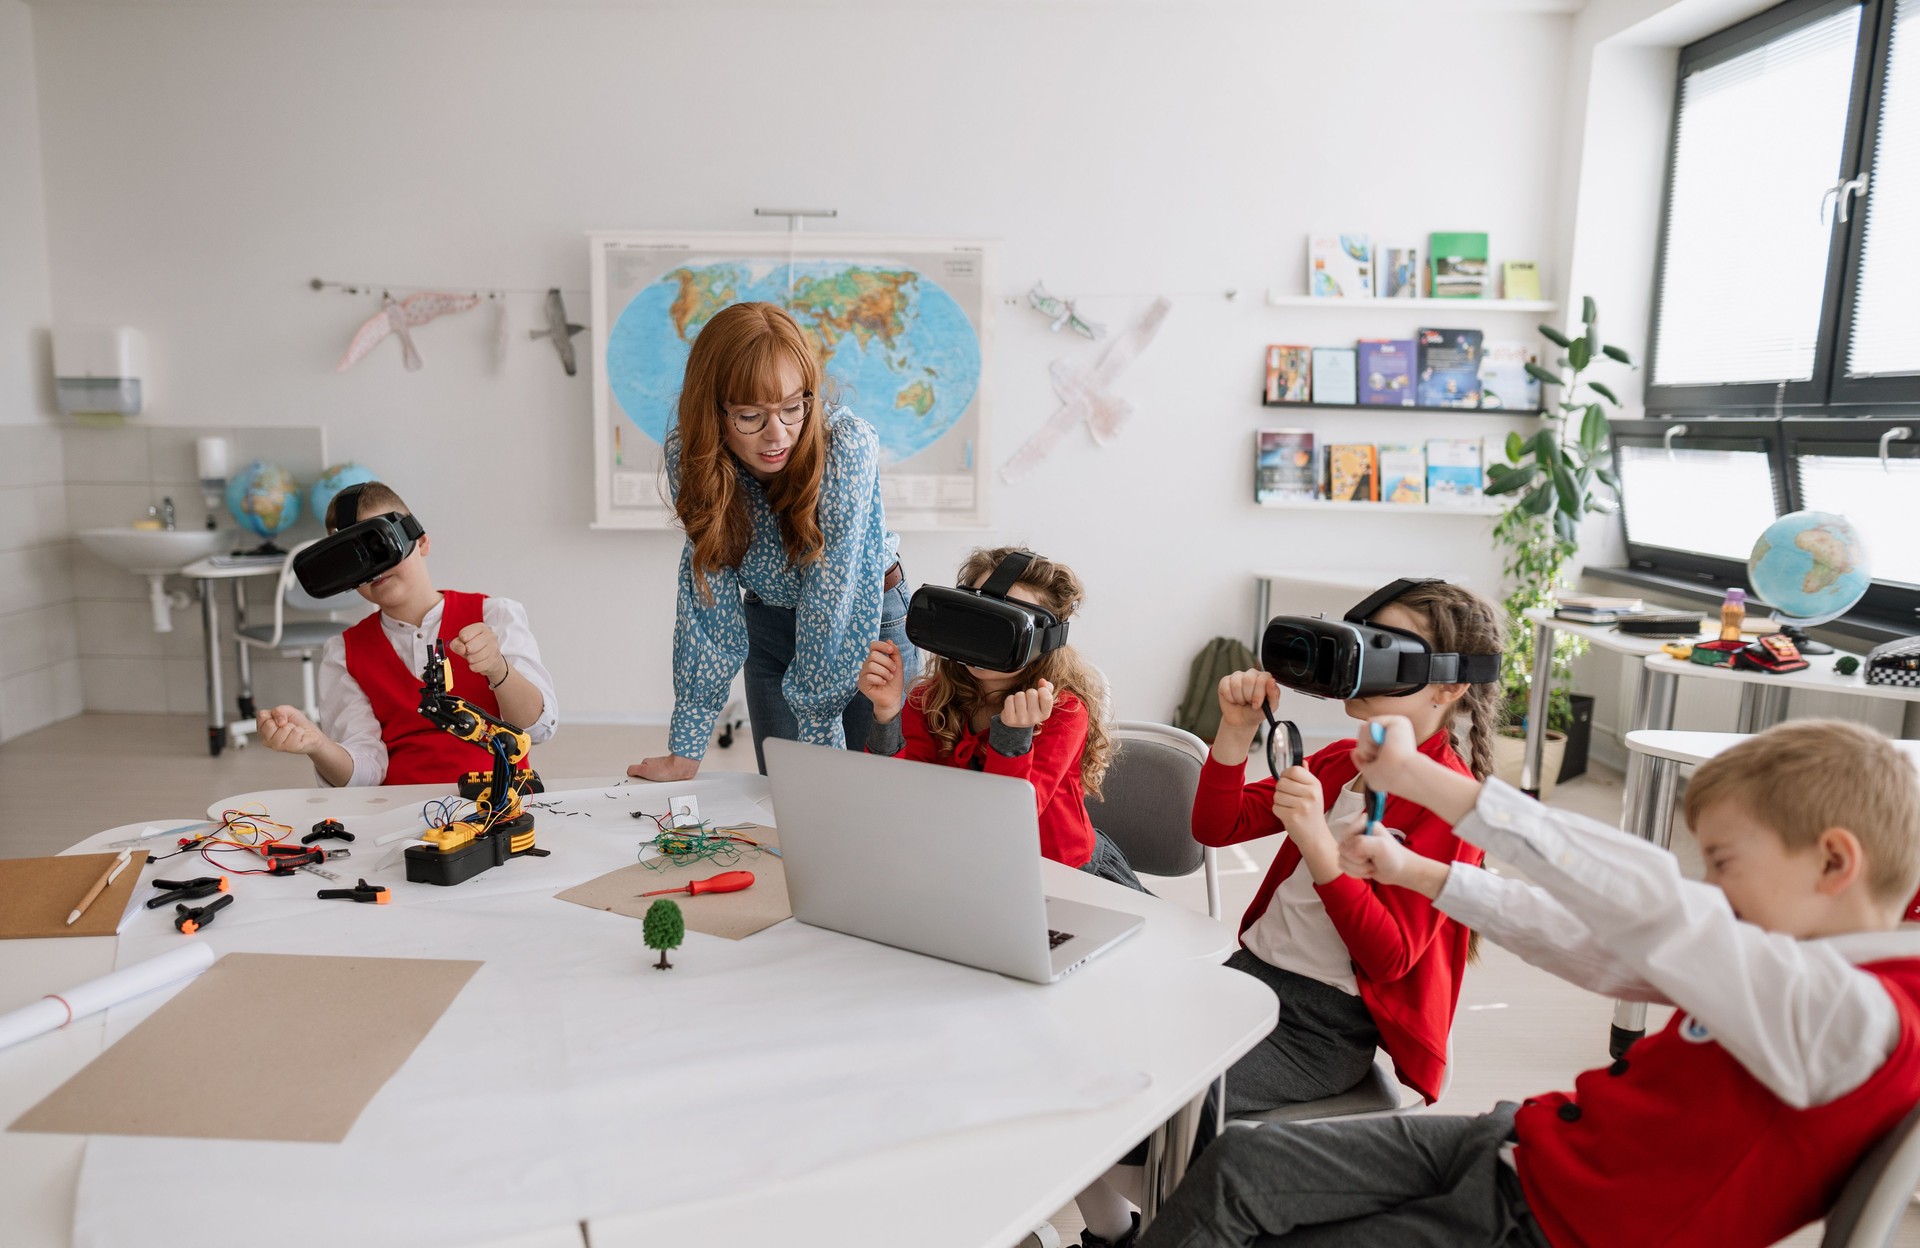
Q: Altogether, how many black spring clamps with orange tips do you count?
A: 4